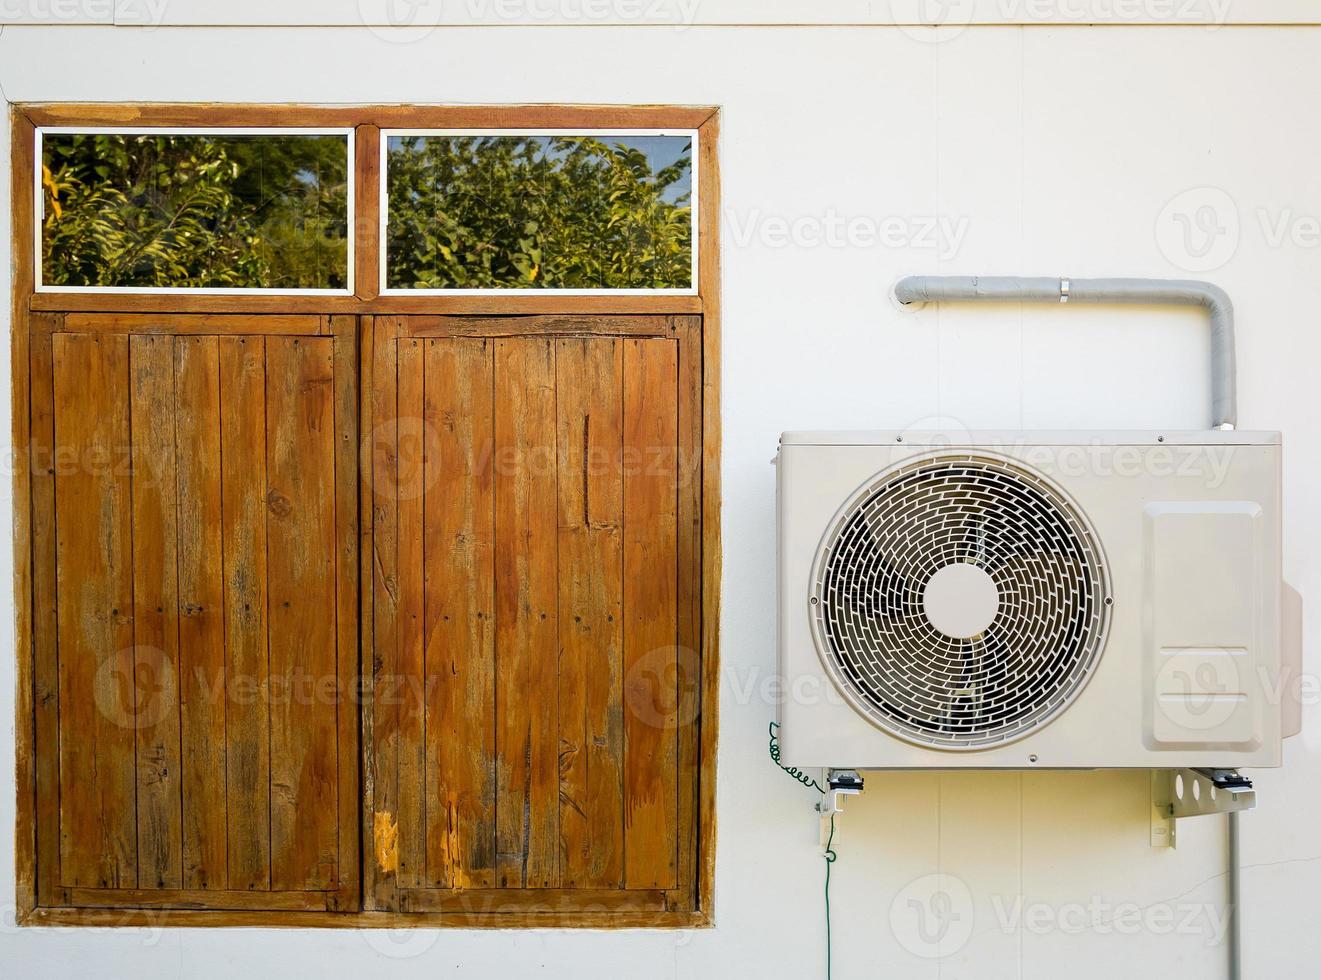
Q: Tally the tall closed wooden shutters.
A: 2